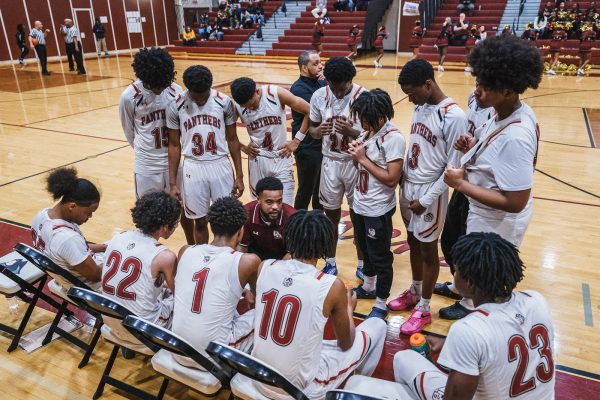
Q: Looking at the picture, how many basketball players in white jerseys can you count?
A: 13